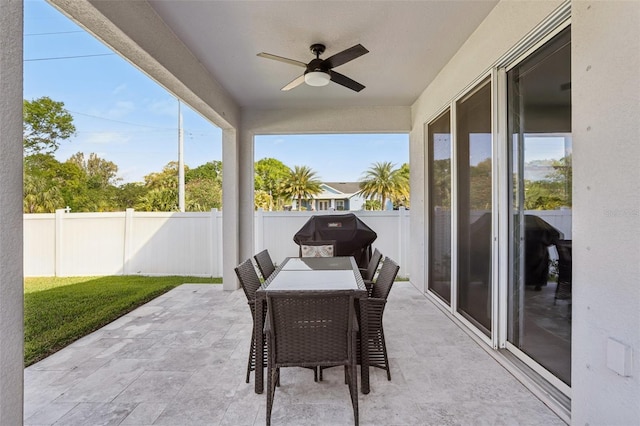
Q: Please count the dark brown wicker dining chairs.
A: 6